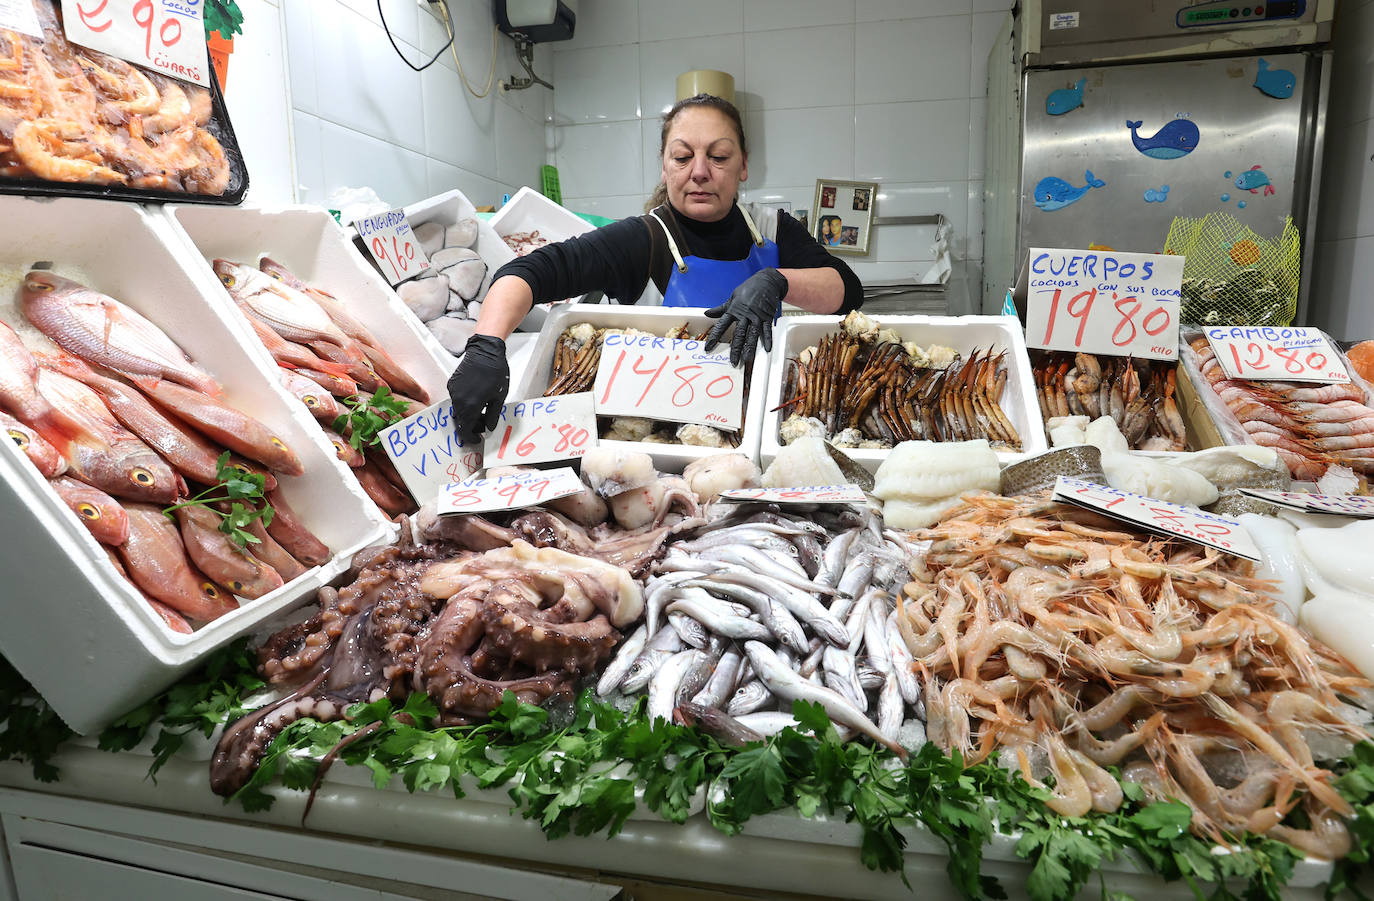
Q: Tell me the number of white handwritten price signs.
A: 11